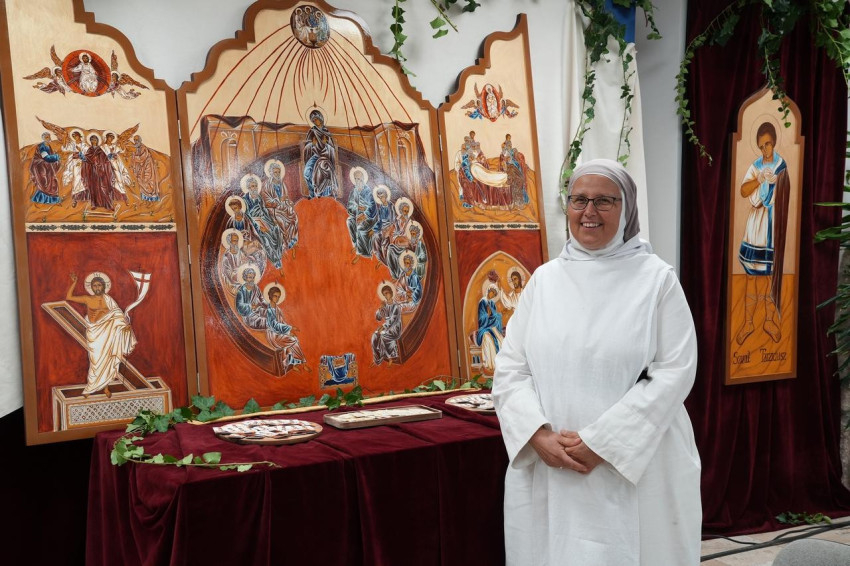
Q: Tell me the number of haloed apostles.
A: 12